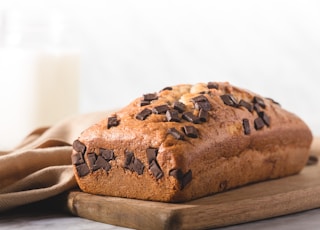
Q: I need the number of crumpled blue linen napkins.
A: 0